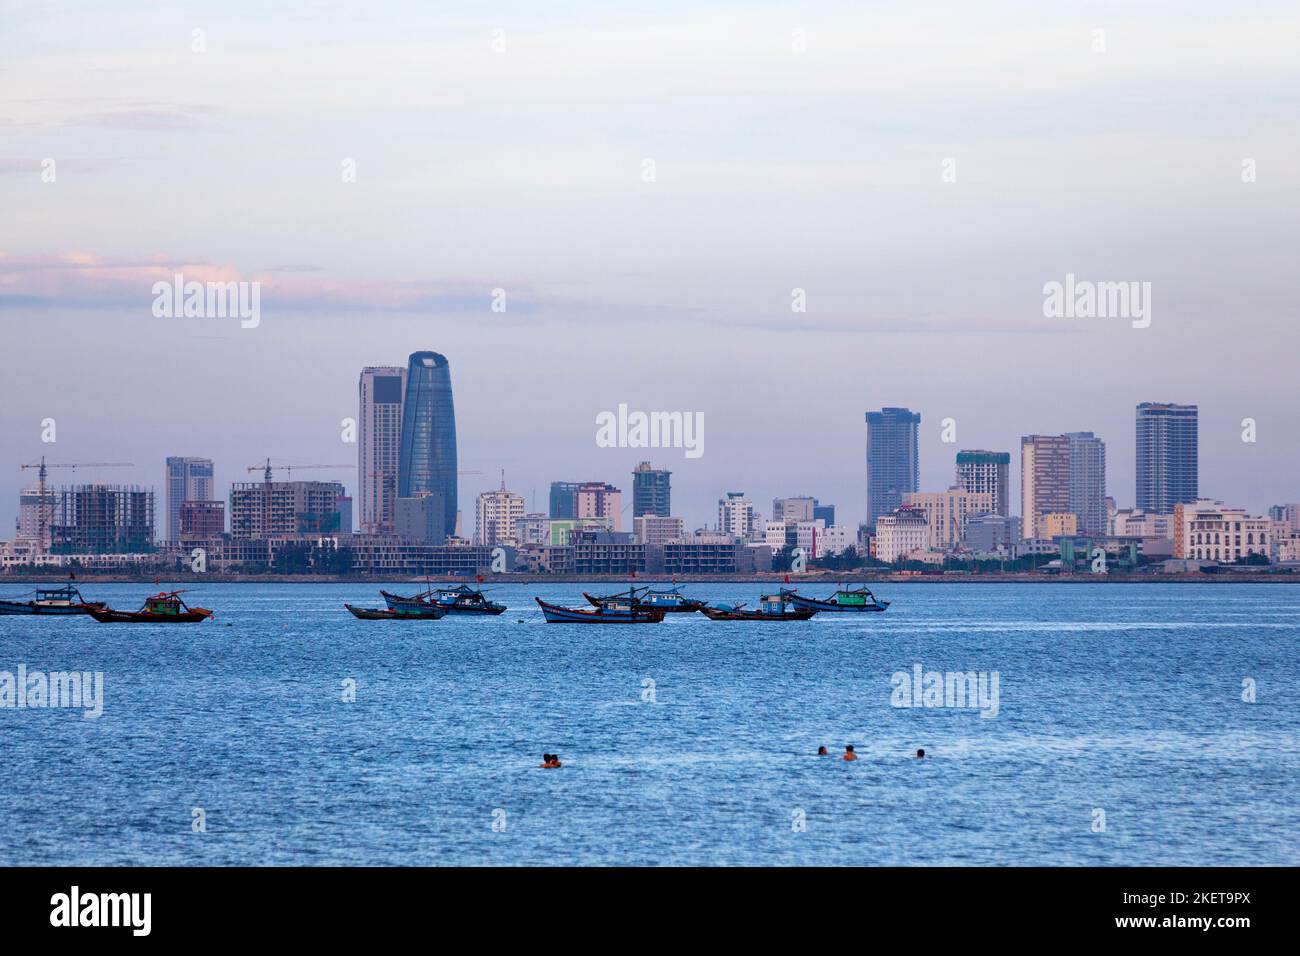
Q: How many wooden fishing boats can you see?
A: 8